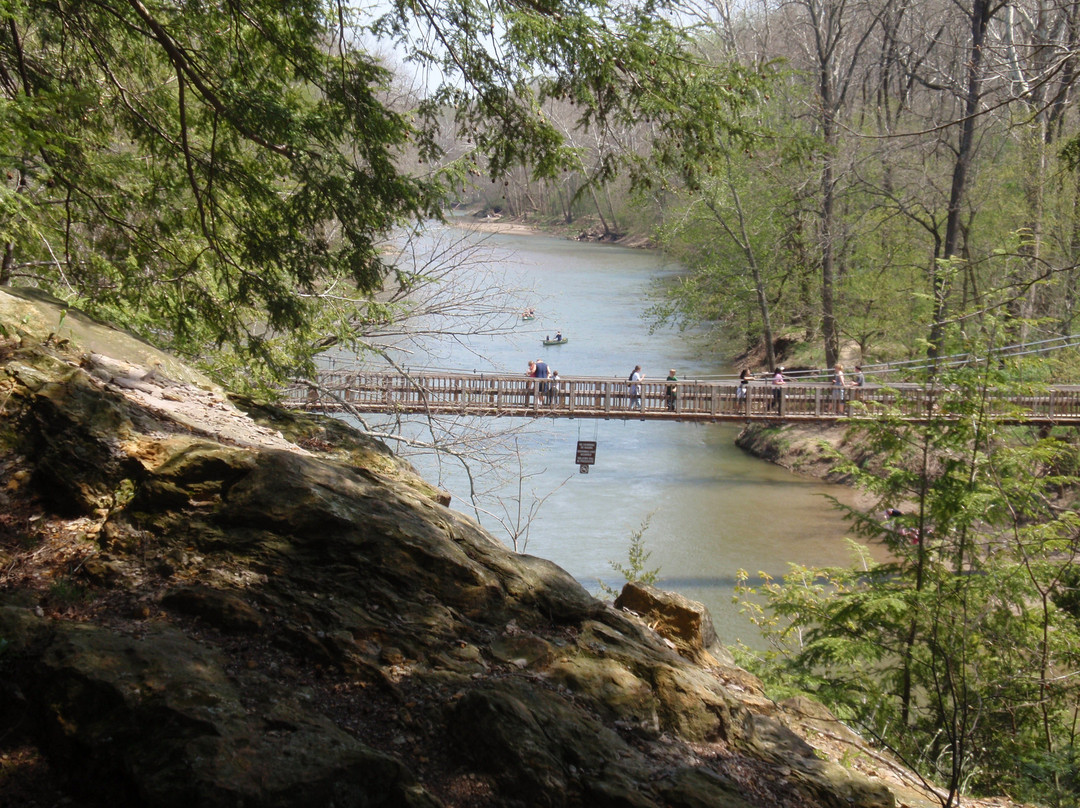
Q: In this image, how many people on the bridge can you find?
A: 9